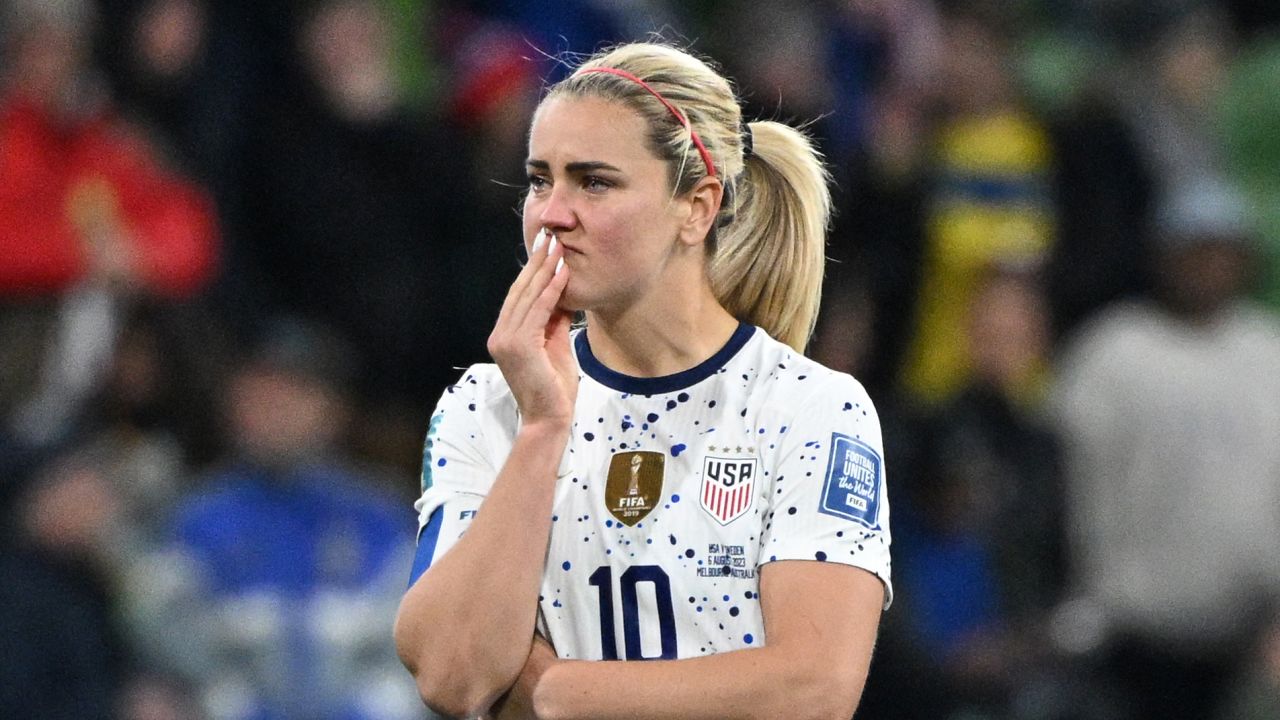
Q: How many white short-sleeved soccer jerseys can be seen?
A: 1